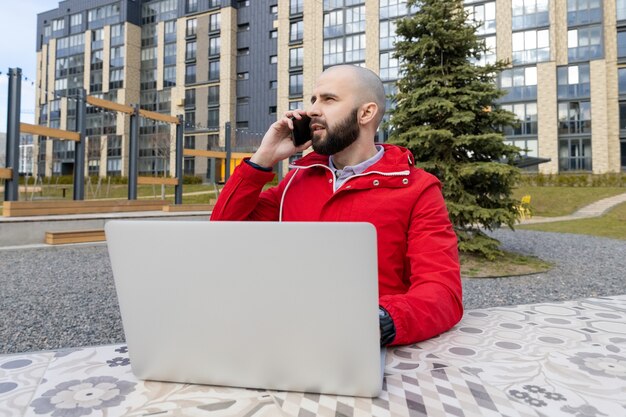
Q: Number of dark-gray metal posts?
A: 5